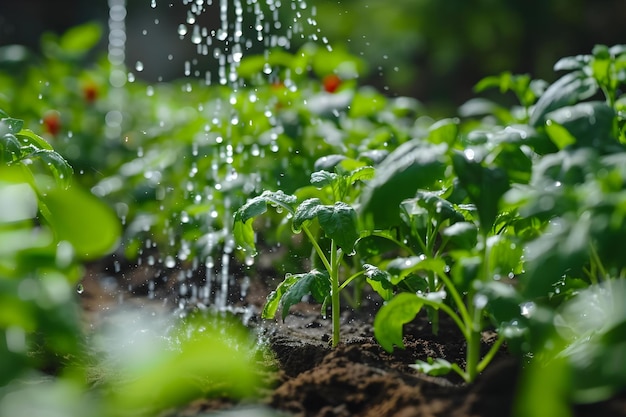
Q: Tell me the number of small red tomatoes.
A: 3